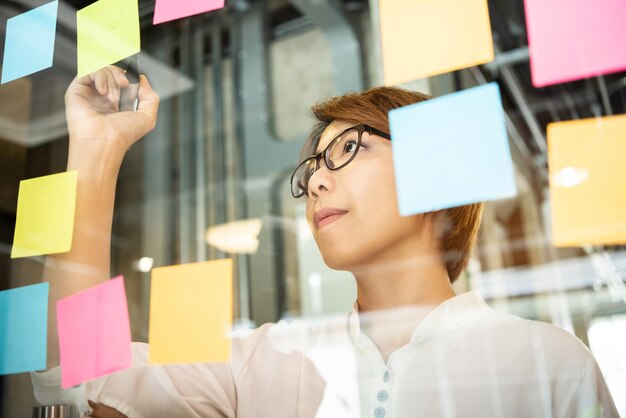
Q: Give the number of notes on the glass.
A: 11